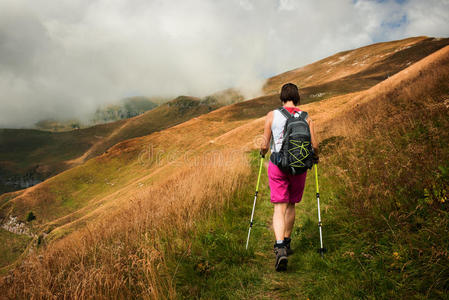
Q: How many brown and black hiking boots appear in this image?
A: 2